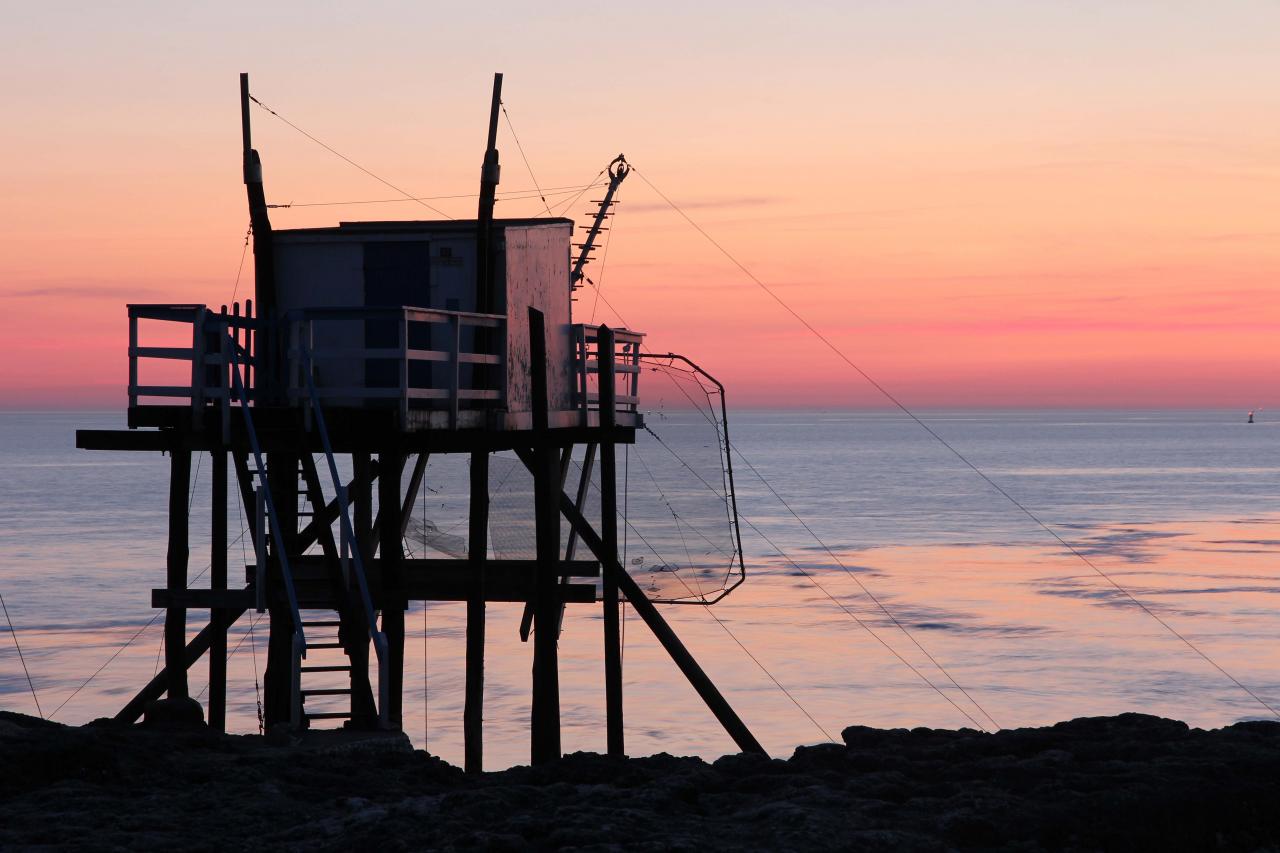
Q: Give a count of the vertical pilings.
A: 8